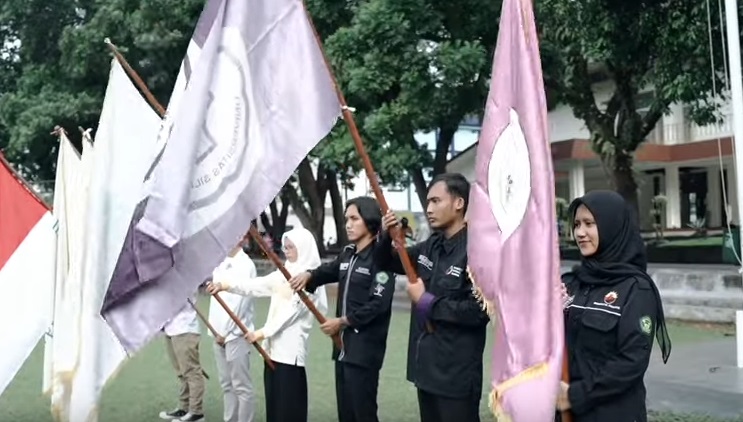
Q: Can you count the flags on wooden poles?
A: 6